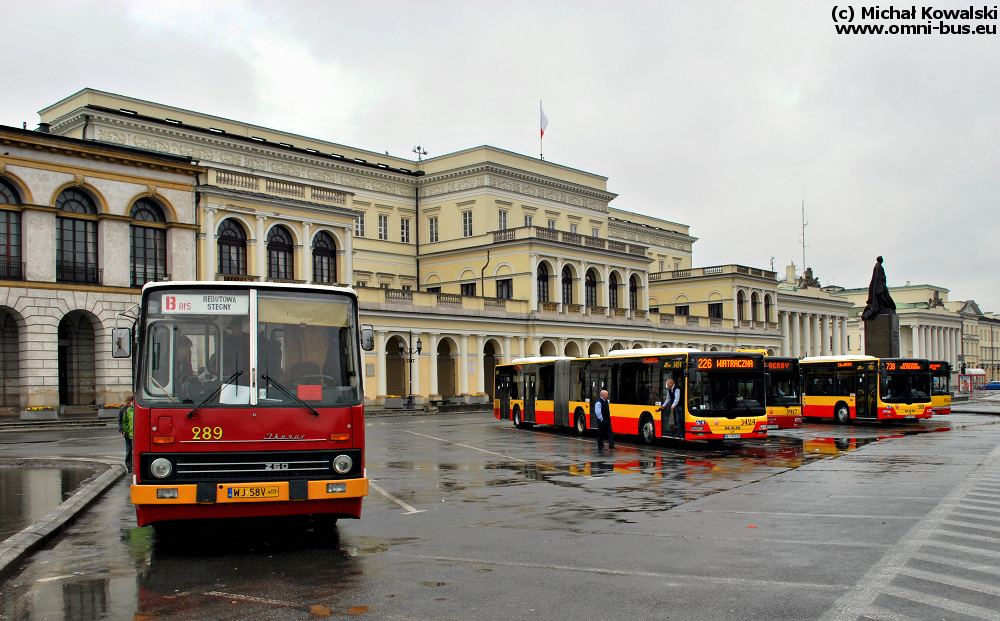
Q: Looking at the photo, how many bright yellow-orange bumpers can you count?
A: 1